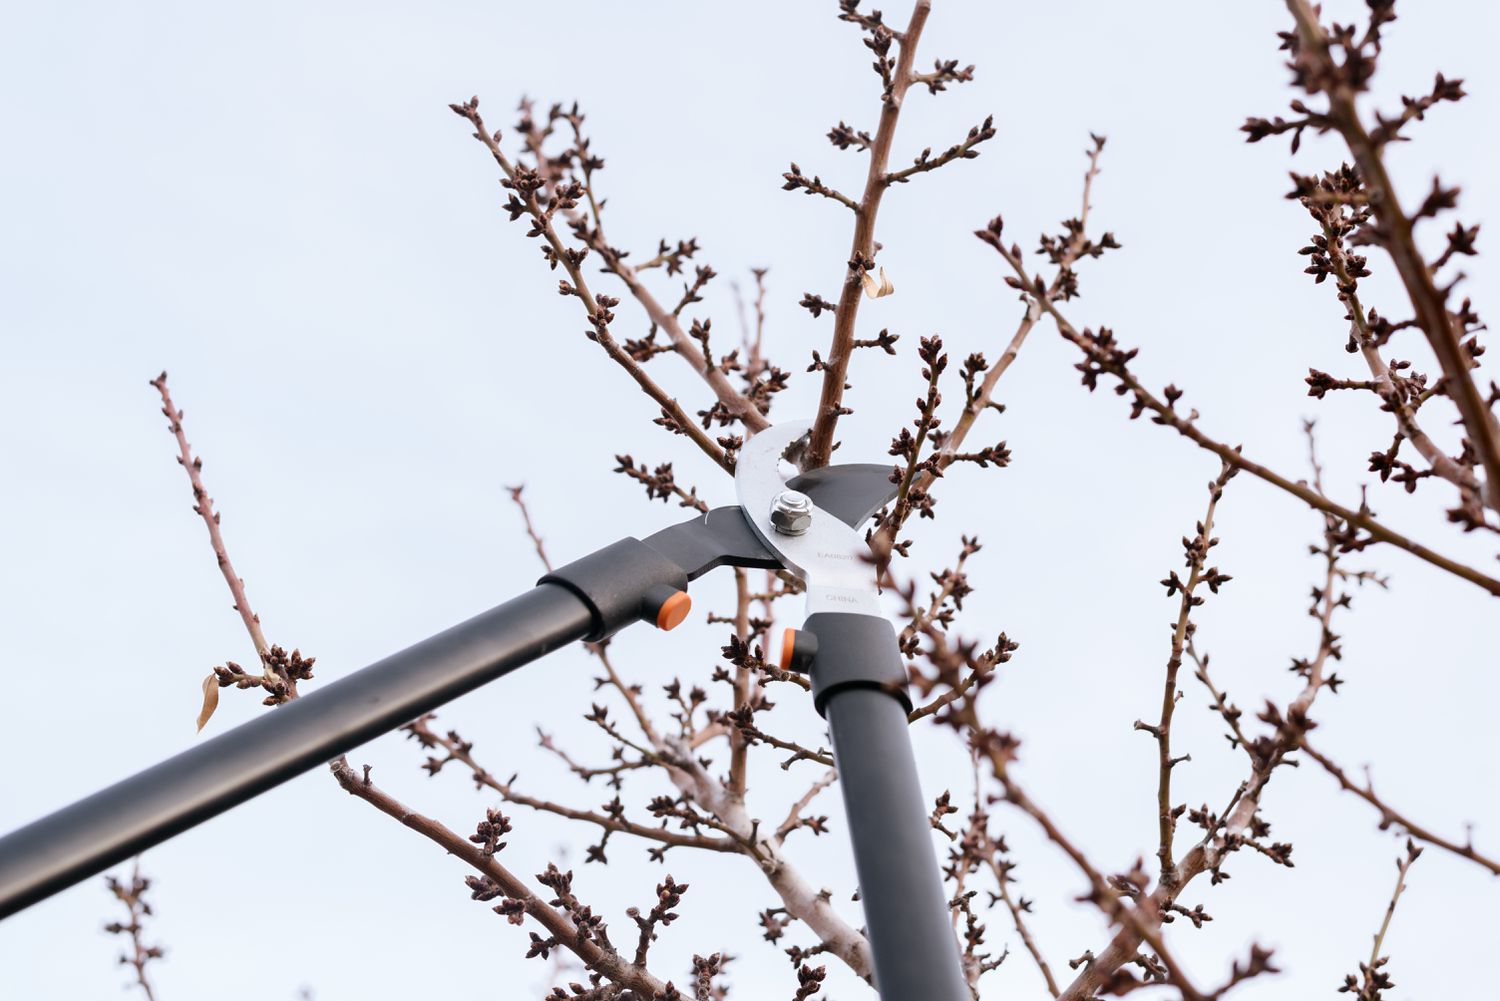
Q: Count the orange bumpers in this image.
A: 2